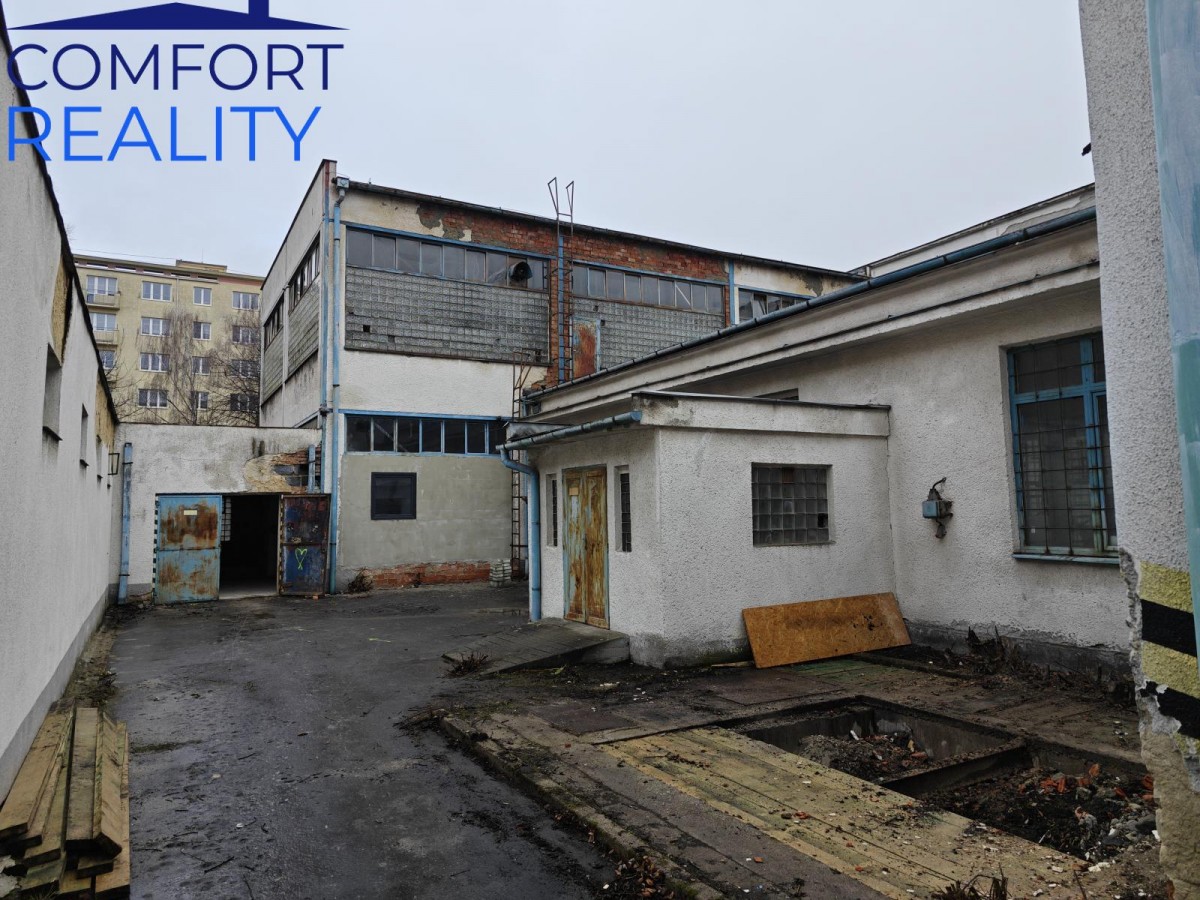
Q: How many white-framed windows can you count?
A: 15